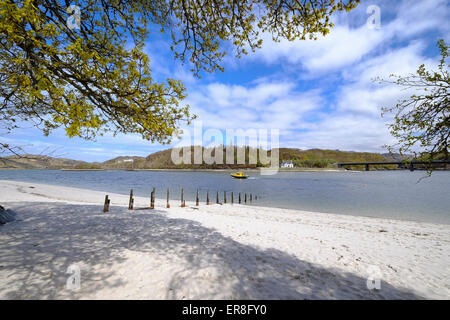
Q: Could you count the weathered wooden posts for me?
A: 14